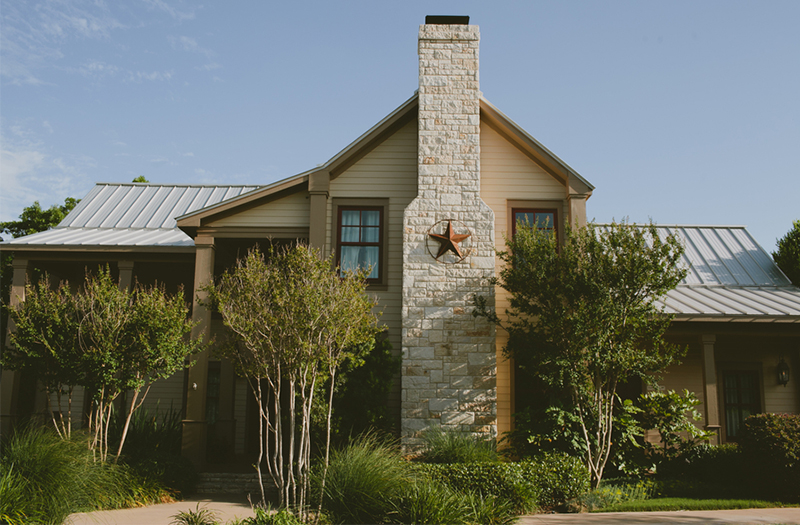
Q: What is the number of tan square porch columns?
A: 4